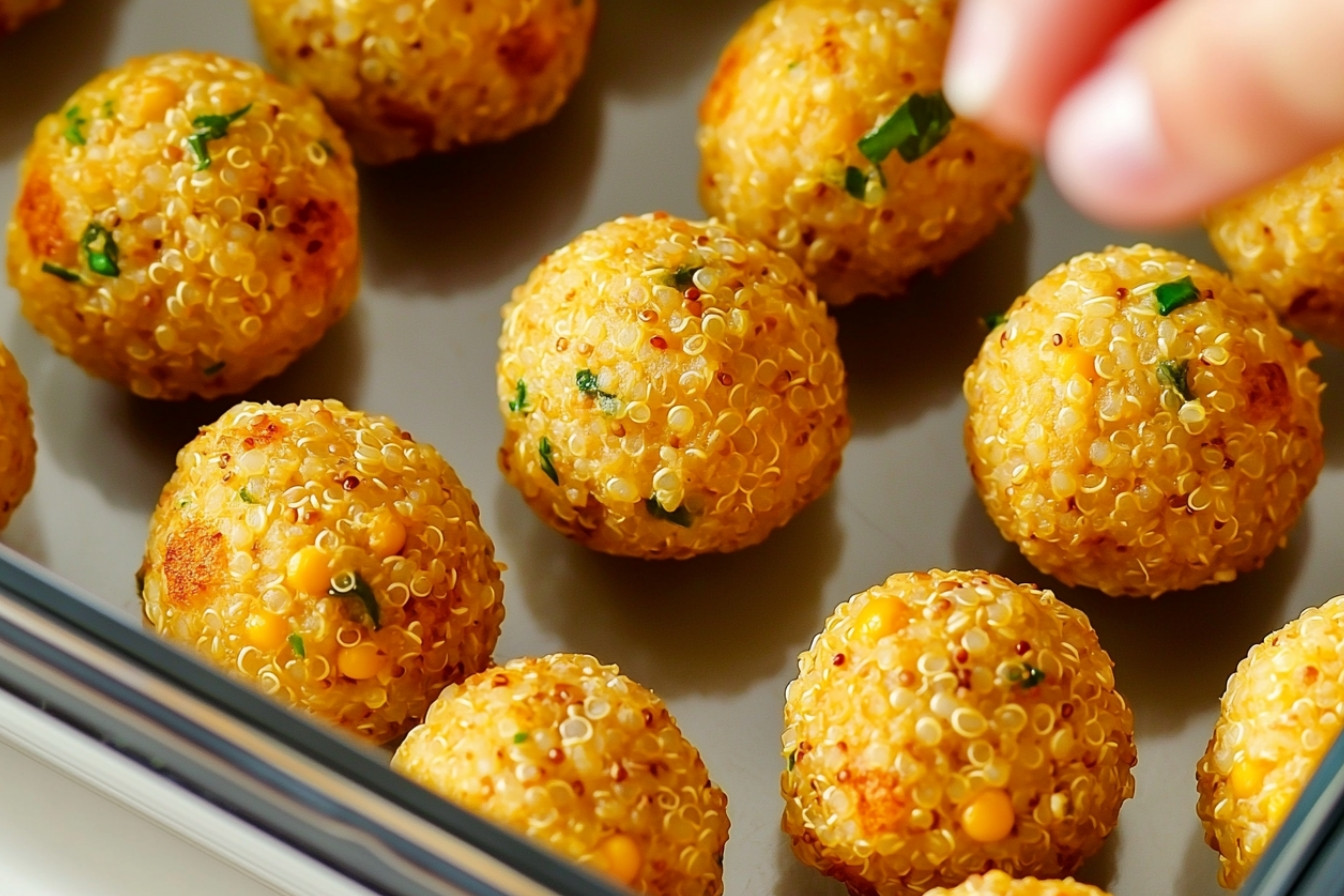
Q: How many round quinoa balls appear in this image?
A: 13